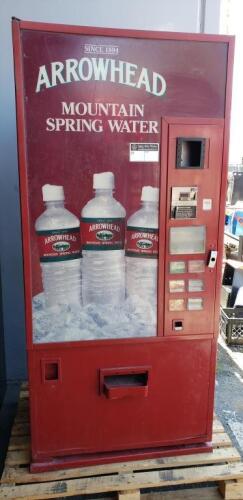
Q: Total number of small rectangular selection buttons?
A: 6